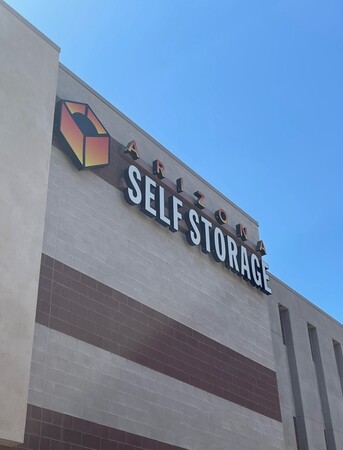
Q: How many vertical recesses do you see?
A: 3